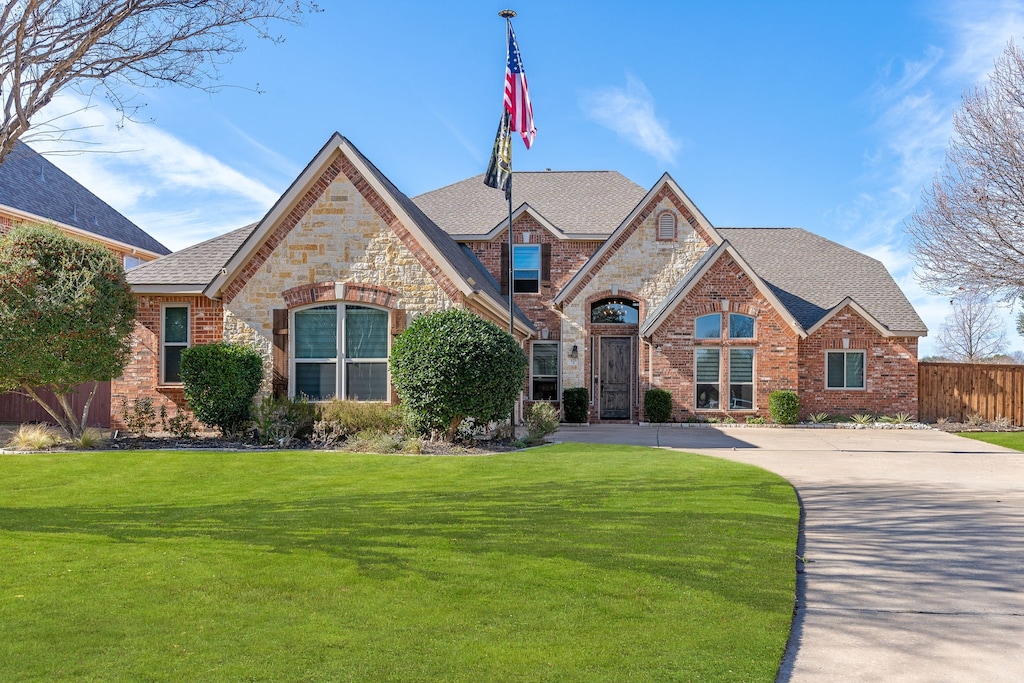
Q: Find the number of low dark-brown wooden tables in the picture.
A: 0